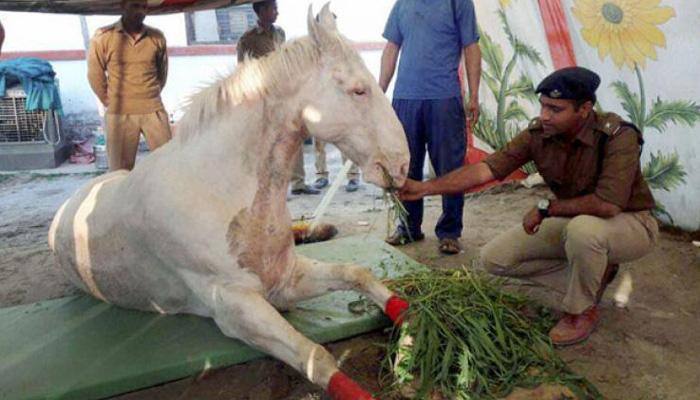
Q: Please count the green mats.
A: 1